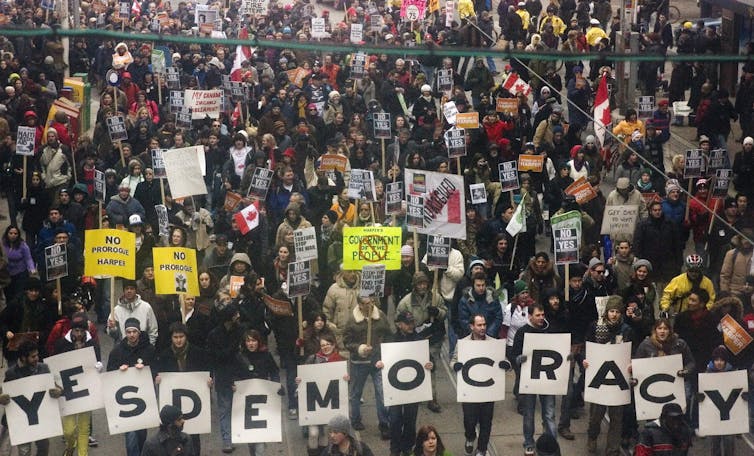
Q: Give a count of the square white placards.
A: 12